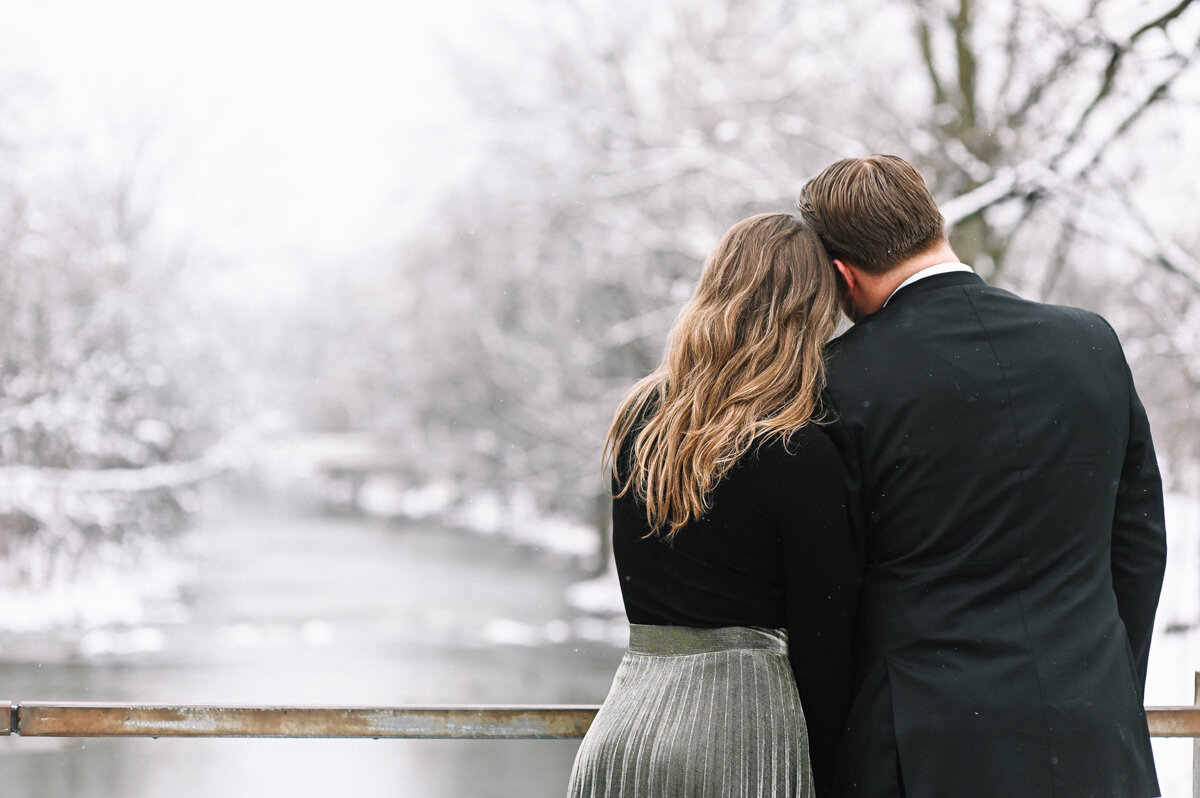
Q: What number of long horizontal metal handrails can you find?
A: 1